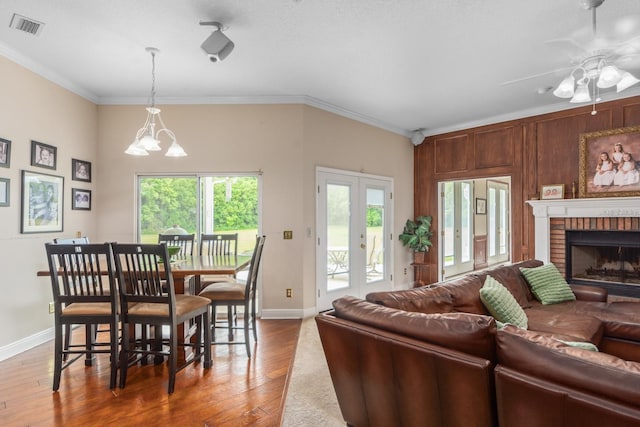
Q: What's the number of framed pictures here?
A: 9